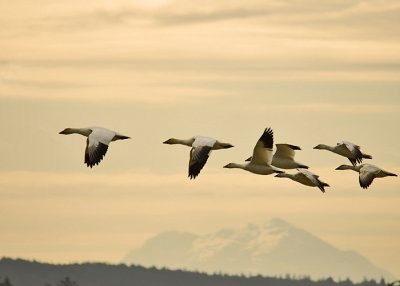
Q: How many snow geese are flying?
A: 7